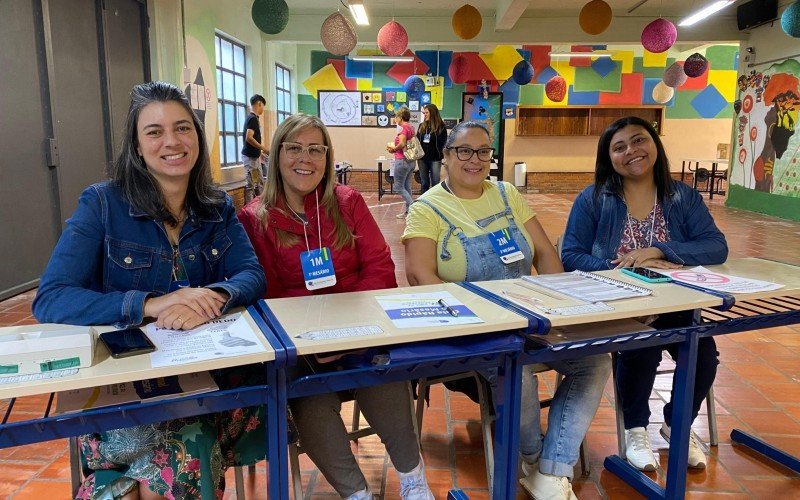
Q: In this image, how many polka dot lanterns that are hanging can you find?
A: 14